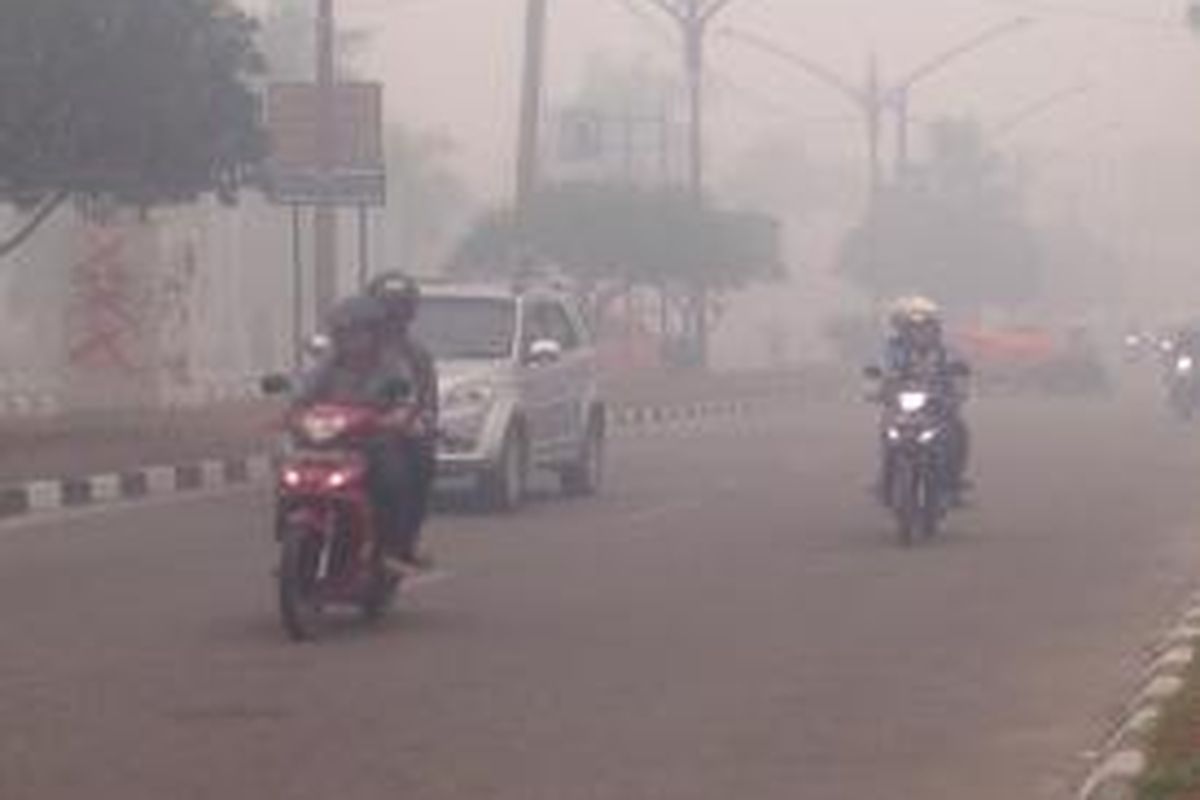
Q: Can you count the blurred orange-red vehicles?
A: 1